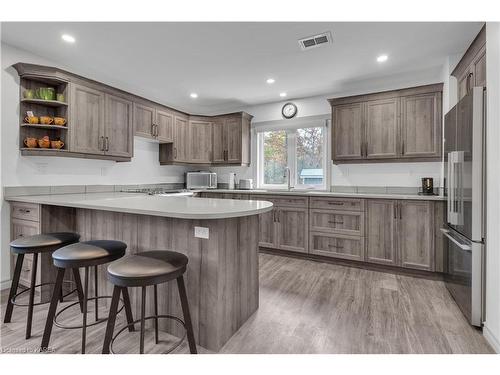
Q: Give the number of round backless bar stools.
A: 3